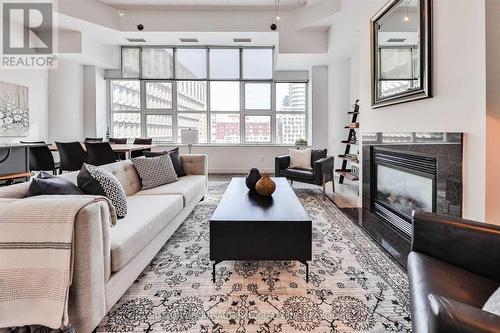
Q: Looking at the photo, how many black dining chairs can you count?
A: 6